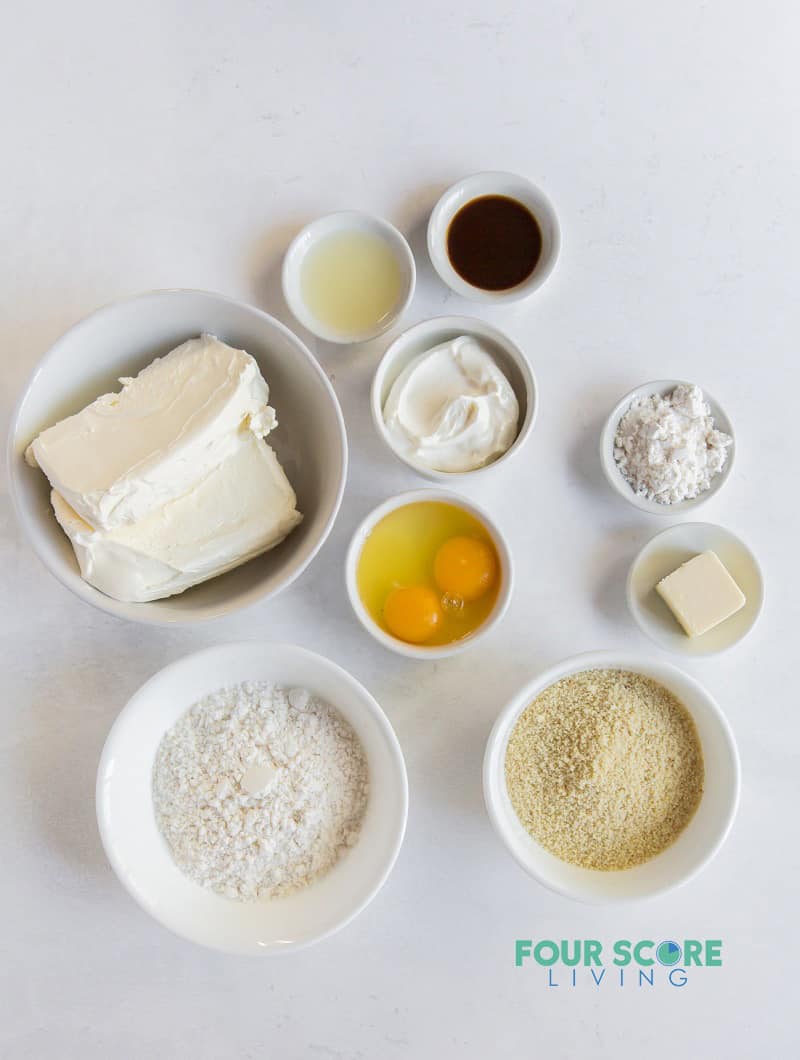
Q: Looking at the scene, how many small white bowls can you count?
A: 6